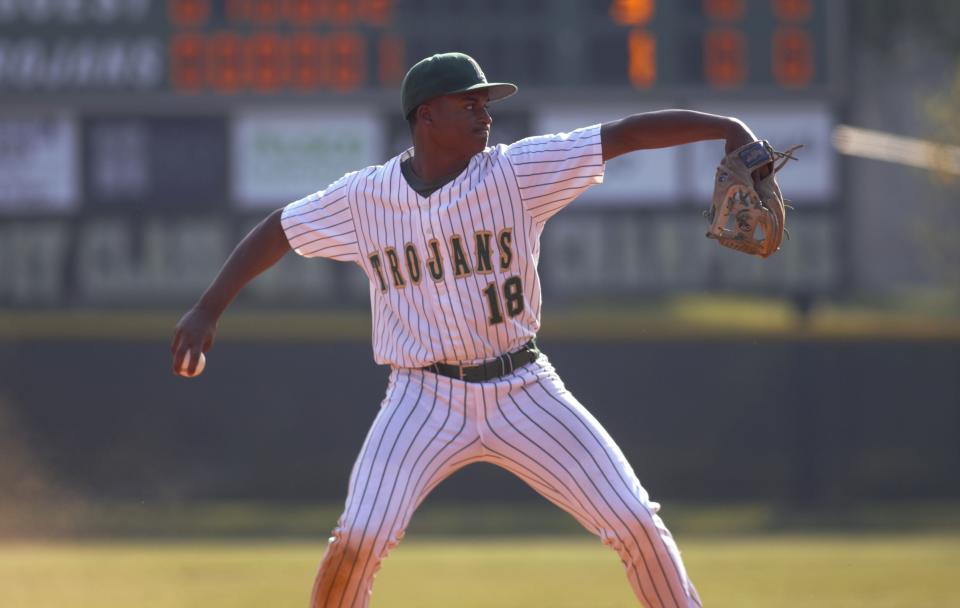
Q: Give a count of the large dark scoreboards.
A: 1